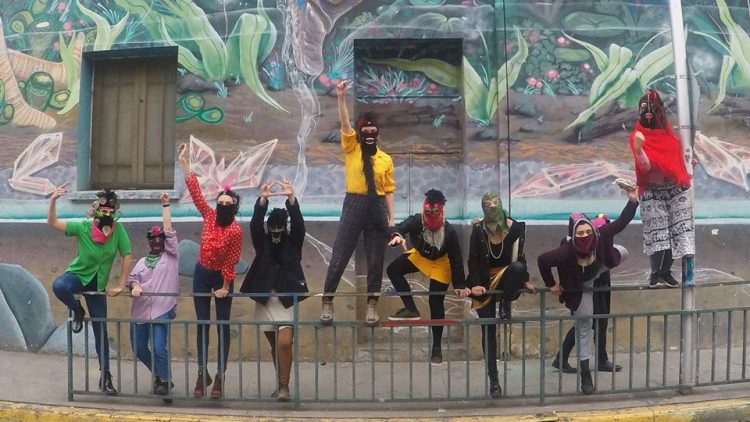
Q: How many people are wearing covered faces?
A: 9